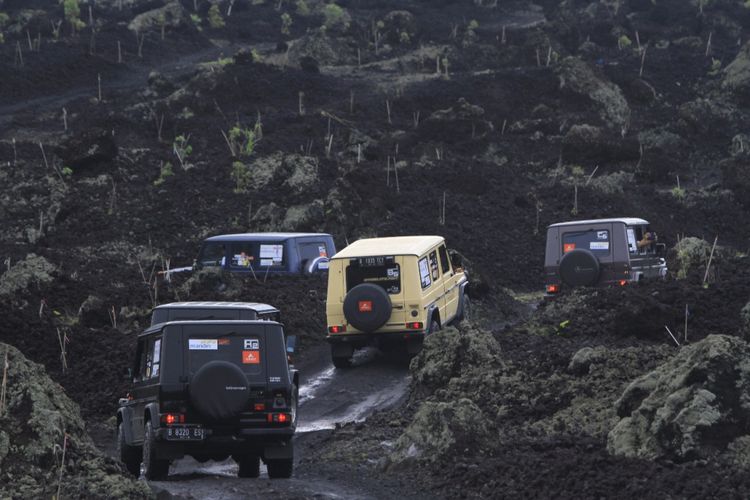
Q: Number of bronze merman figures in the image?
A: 0